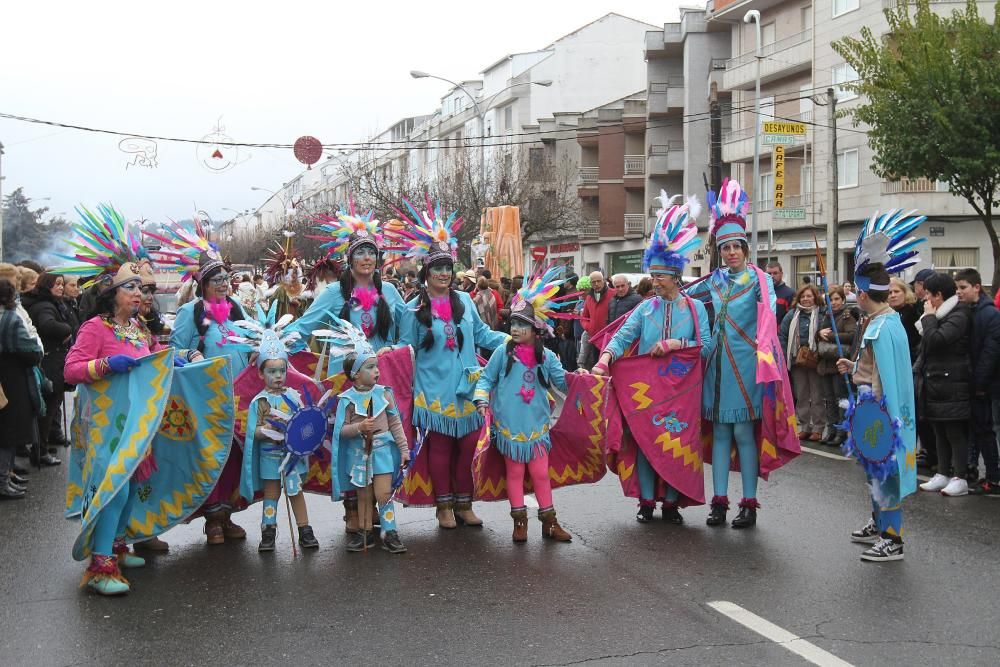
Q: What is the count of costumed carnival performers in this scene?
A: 11